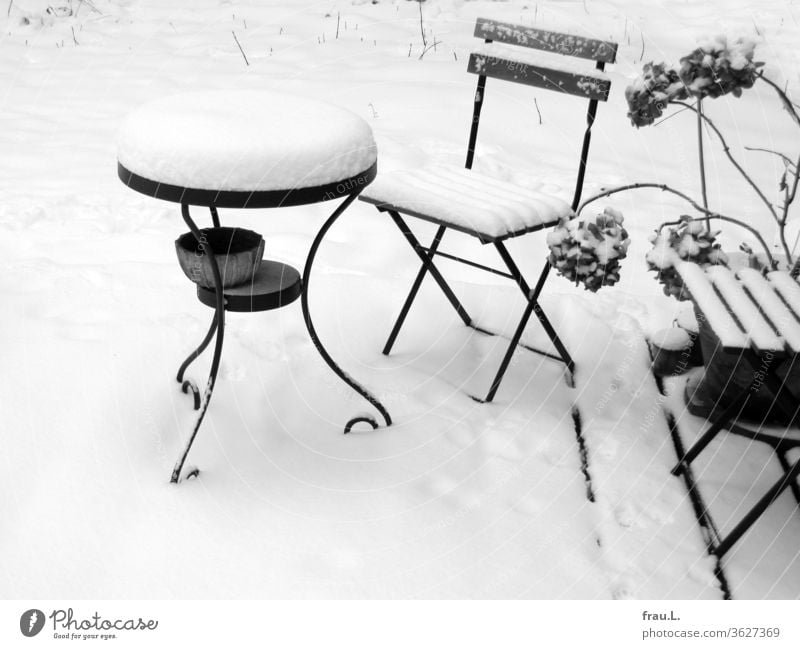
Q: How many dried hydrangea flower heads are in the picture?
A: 4